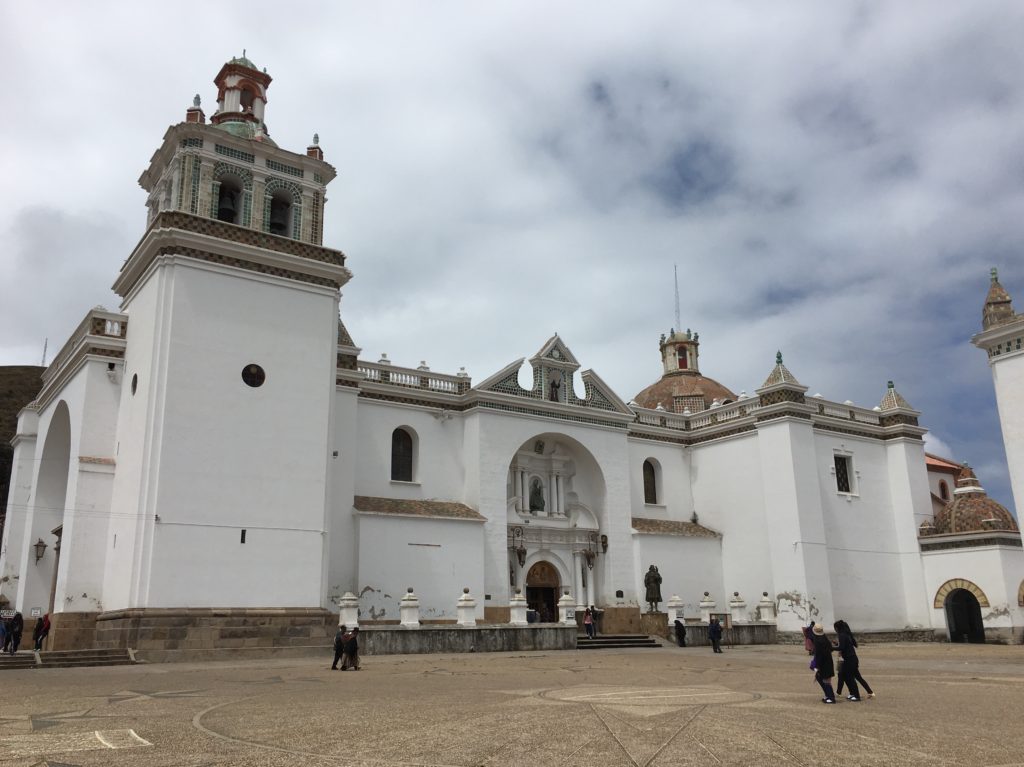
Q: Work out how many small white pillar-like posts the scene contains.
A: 9